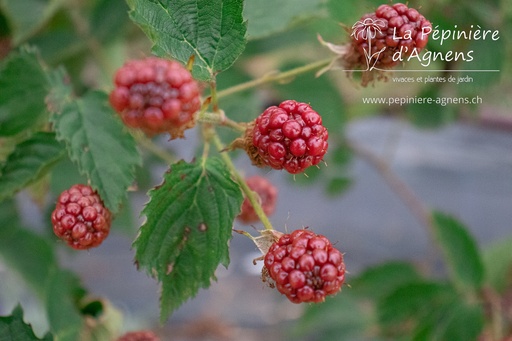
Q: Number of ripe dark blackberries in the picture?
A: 0